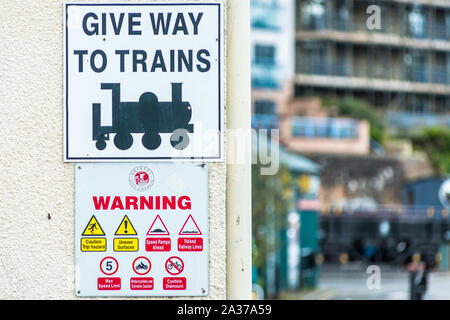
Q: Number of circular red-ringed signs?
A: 3